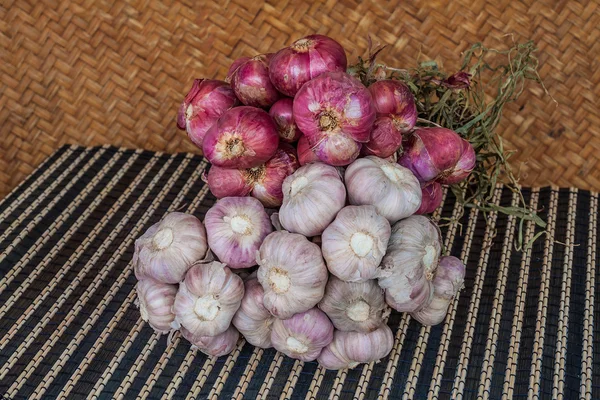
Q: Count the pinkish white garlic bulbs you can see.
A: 15